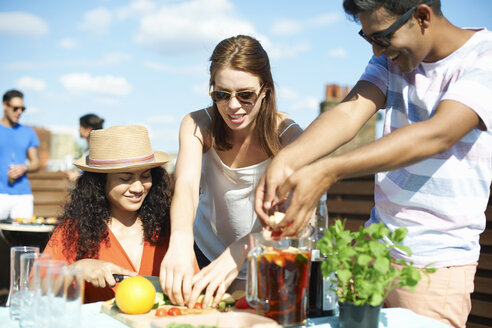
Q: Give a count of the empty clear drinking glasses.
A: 4